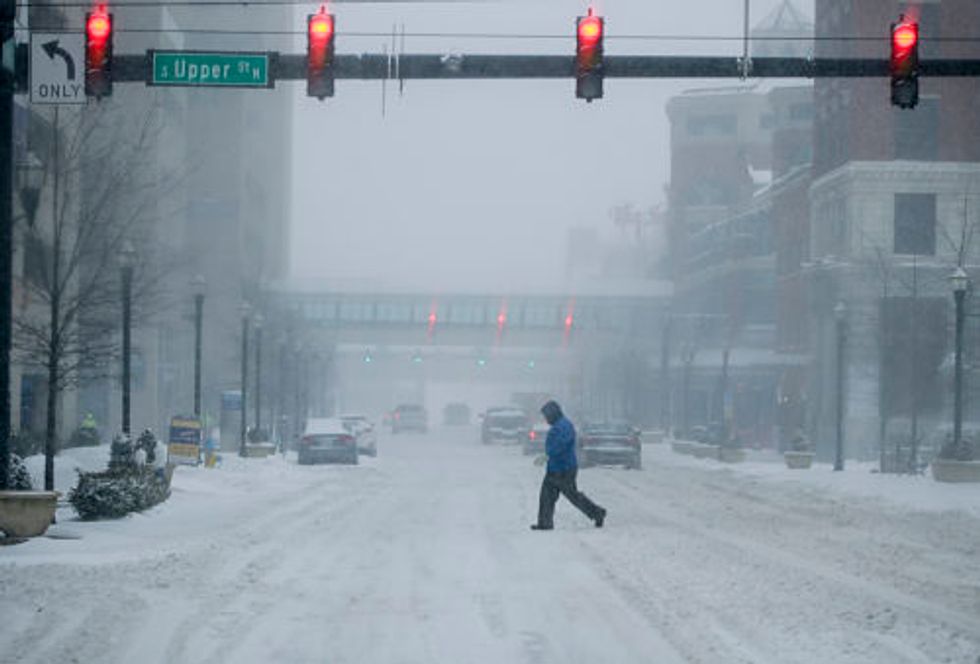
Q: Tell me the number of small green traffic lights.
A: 4